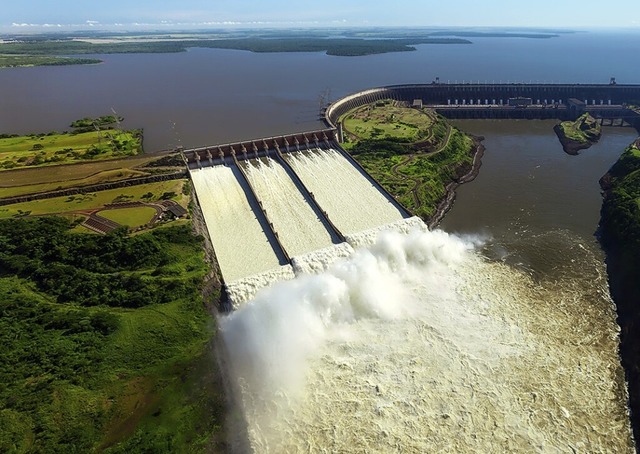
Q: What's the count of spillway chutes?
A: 3